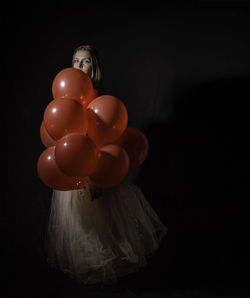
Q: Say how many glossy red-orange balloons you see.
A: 8